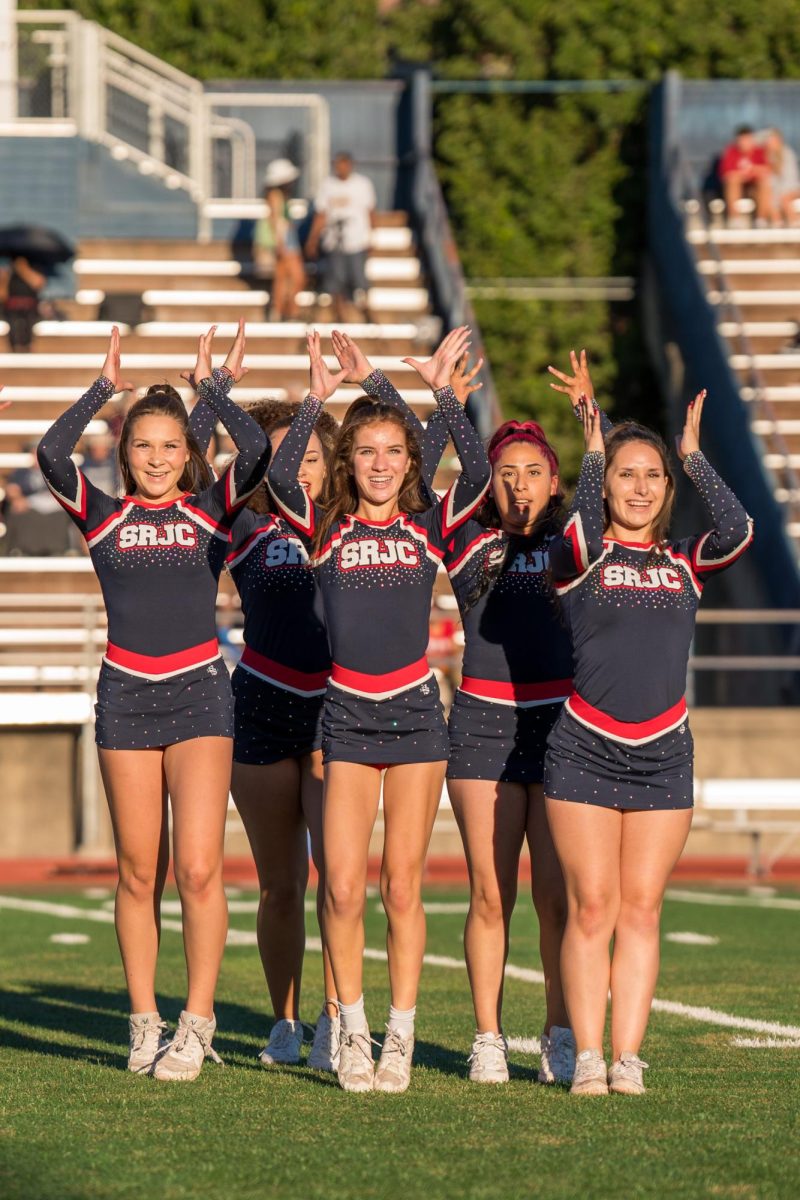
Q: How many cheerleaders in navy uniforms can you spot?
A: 5